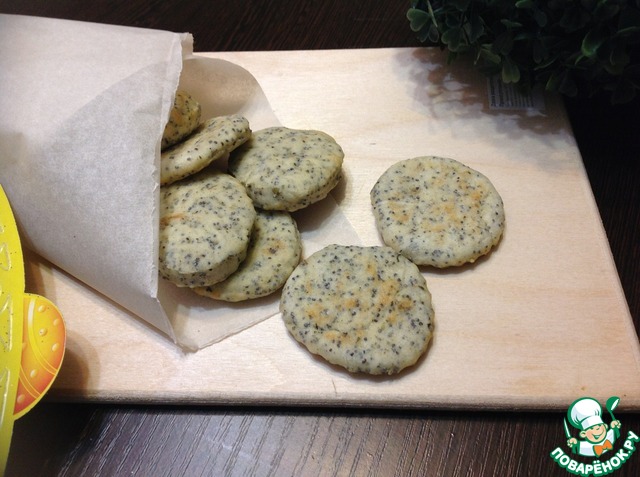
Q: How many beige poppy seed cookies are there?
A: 7